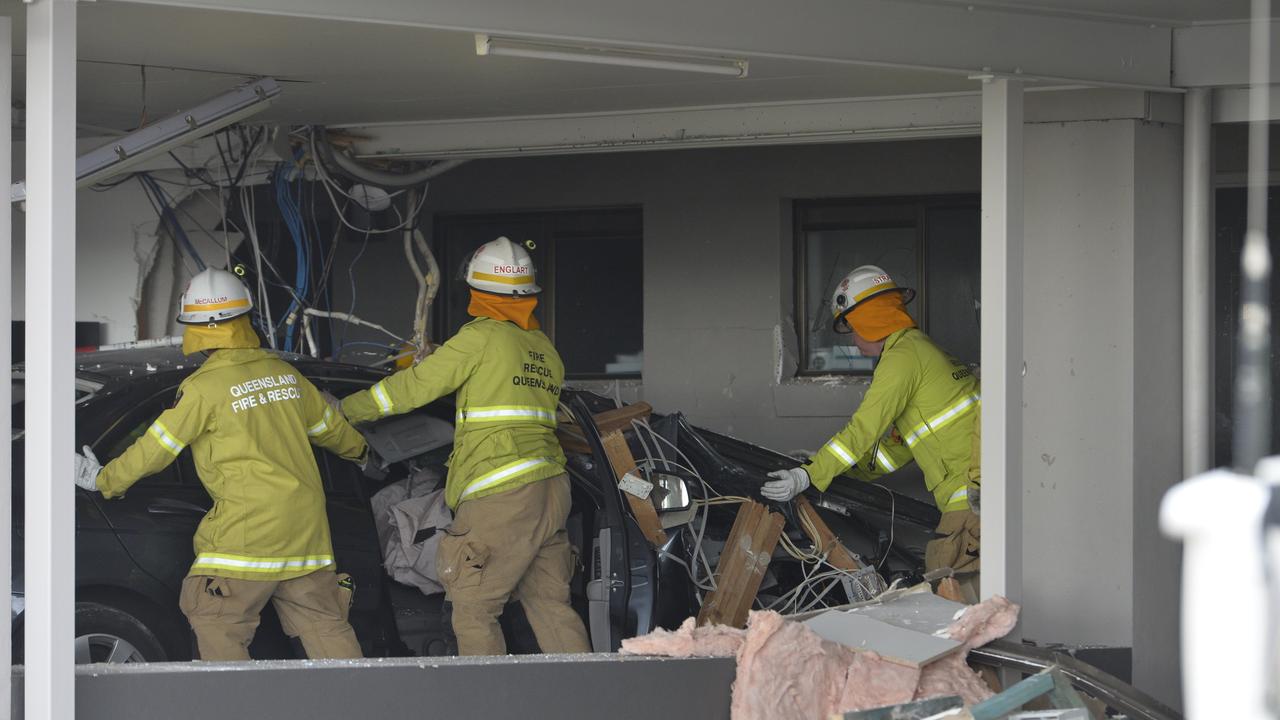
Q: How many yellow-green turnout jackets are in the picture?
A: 3